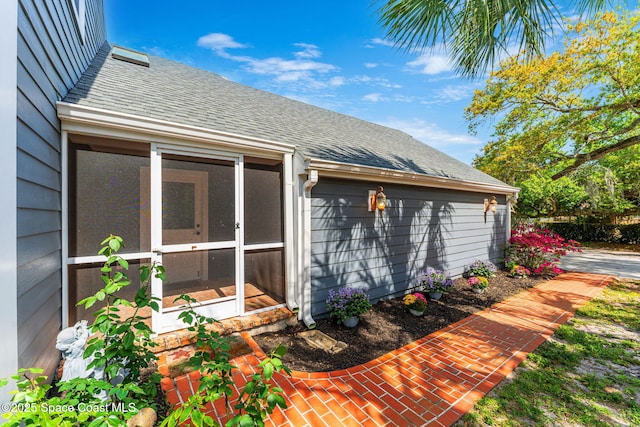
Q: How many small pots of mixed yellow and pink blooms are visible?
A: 3